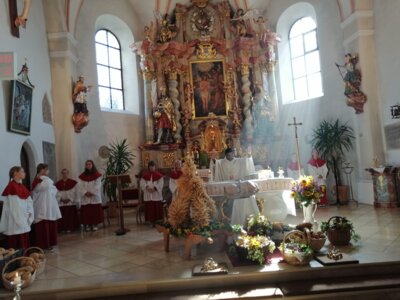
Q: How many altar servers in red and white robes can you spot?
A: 8